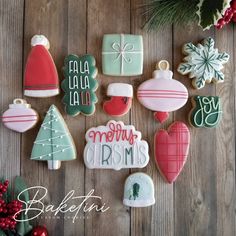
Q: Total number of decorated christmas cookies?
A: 12